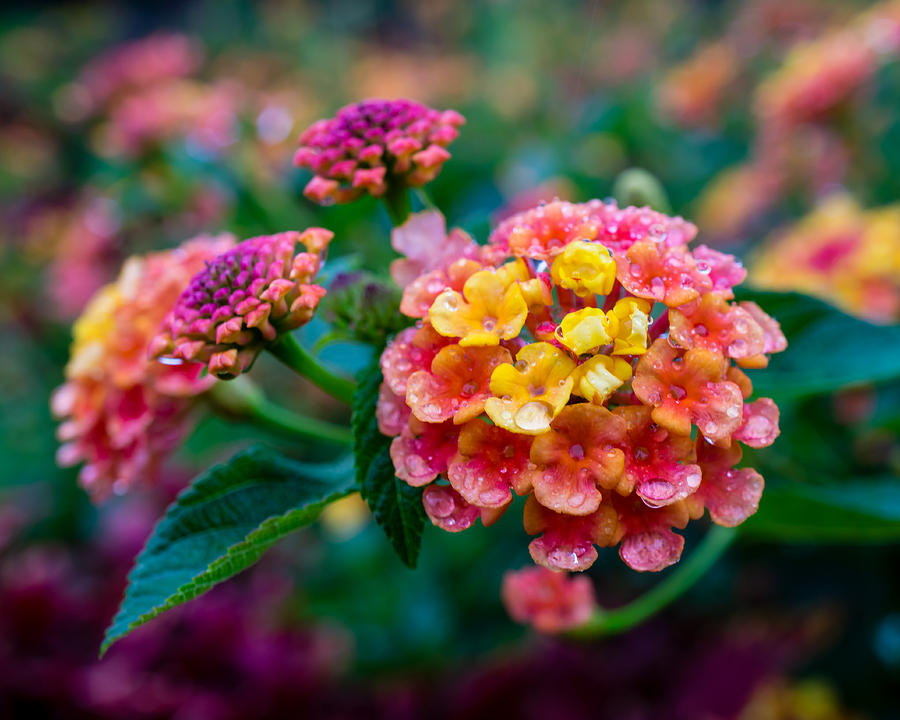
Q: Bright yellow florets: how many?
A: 6